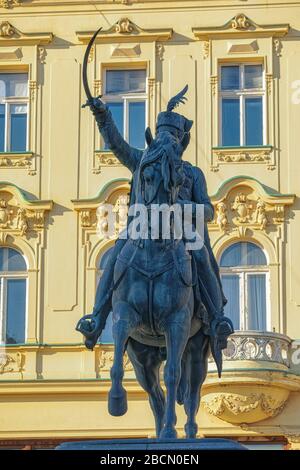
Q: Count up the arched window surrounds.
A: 3